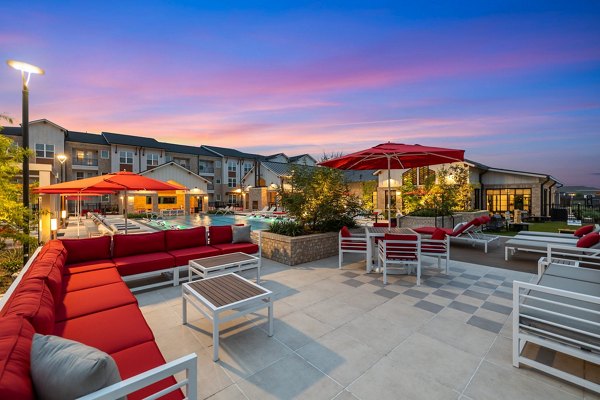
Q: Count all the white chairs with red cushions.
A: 4